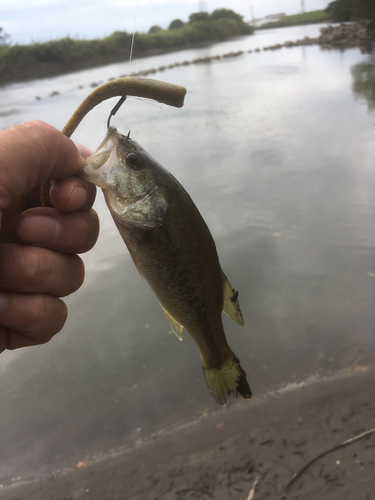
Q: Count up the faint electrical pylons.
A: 3